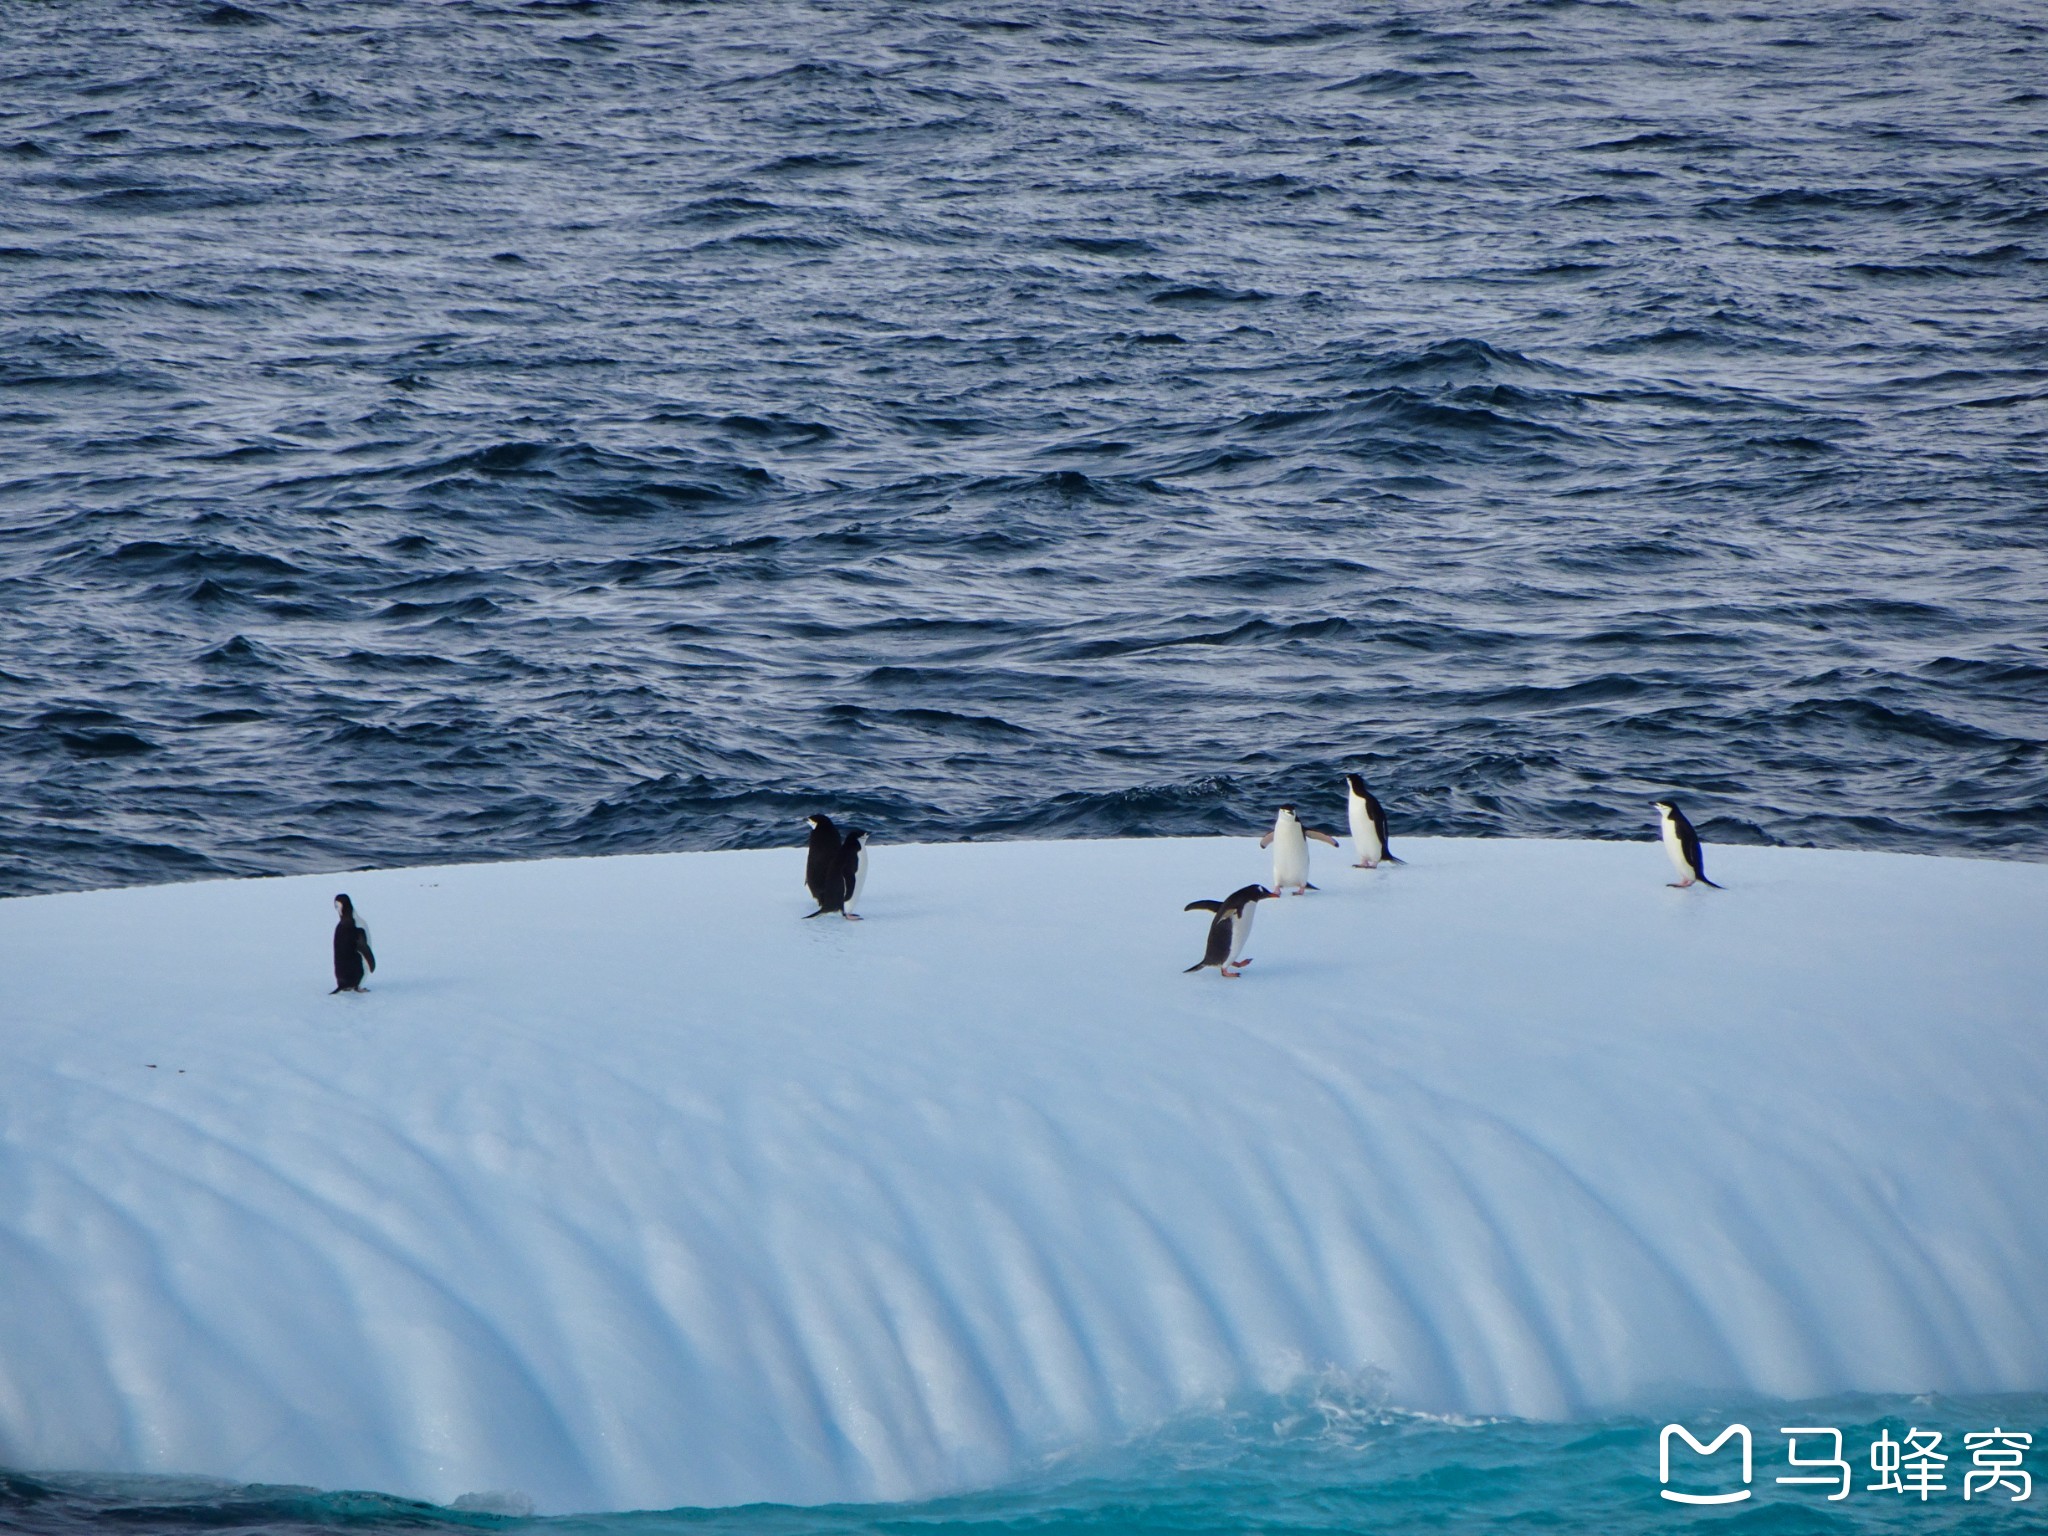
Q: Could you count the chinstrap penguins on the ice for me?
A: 6